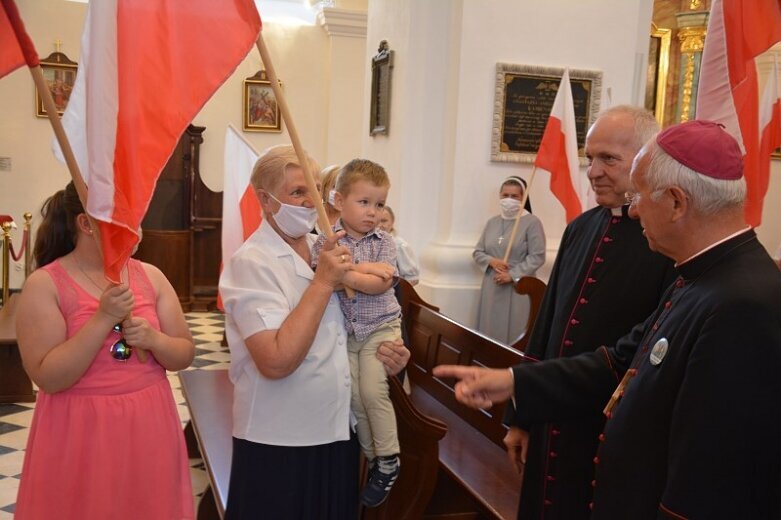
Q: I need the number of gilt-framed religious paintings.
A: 2